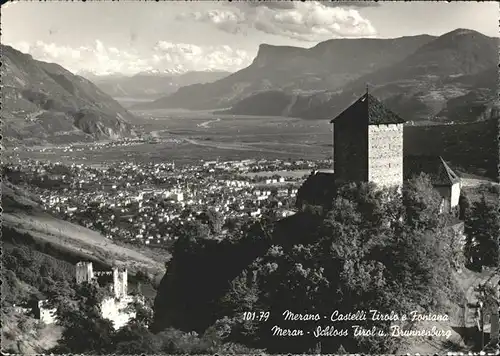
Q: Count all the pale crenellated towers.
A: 2